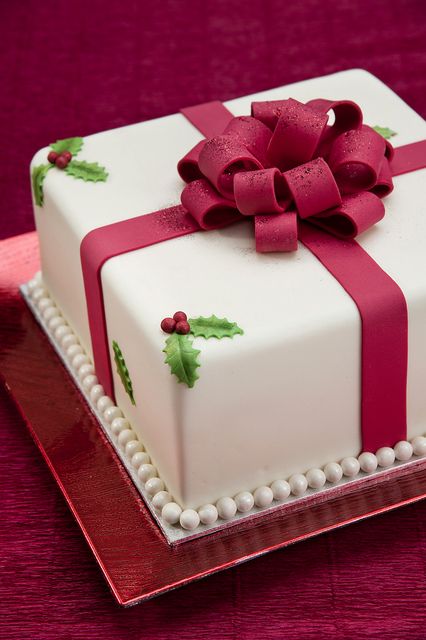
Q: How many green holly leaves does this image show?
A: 7